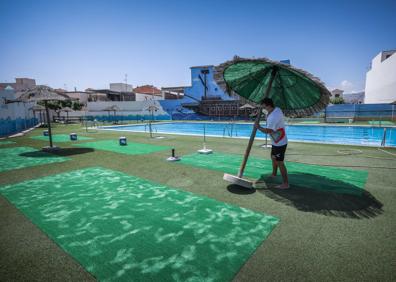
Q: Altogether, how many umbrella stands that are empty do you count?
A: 2